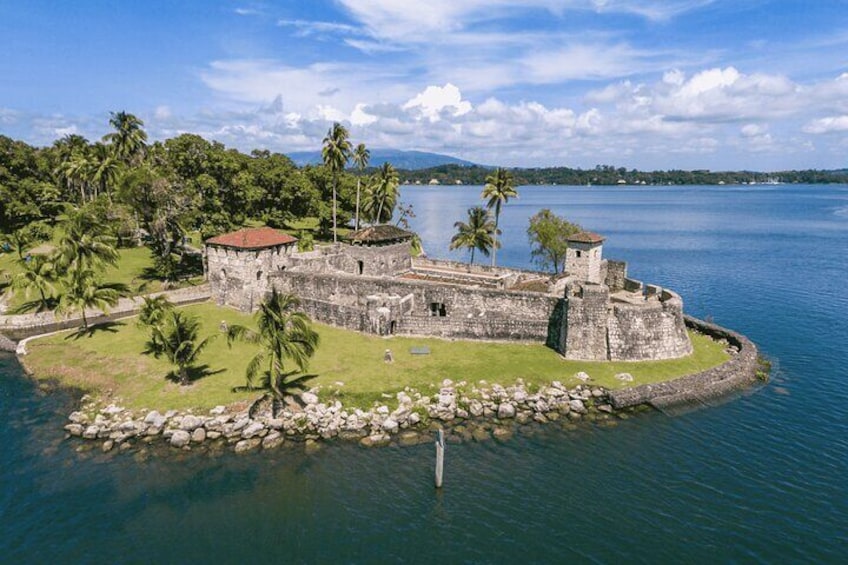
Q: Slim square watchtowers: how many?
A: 1